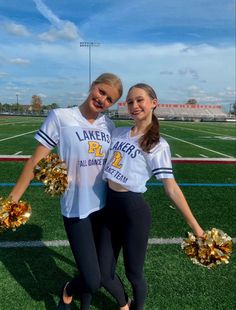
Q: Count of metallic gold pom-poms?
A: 3